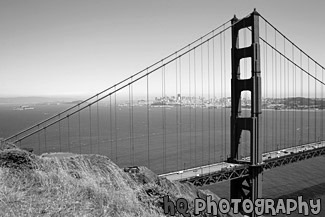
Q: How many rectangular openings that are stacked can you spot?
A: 4